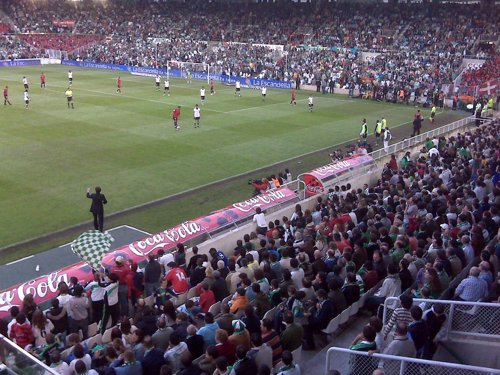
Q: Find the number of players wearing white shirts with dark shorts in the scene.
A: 10